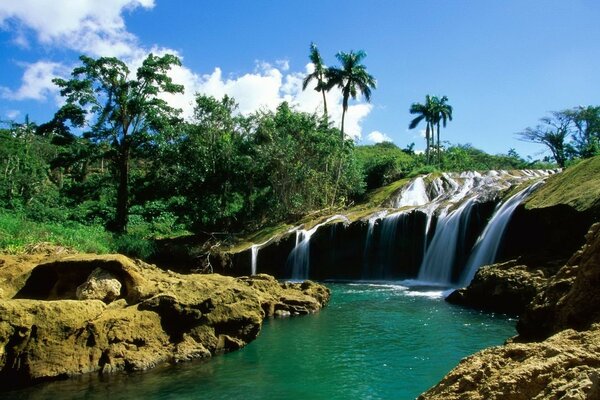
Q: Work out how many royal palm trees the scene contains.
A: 5